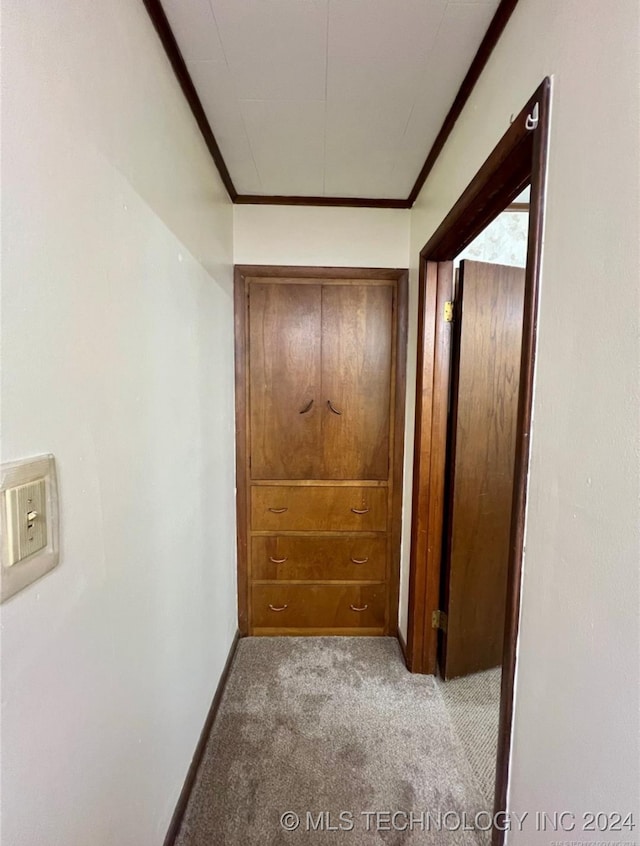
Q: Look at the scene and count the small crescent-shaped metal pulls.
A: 8